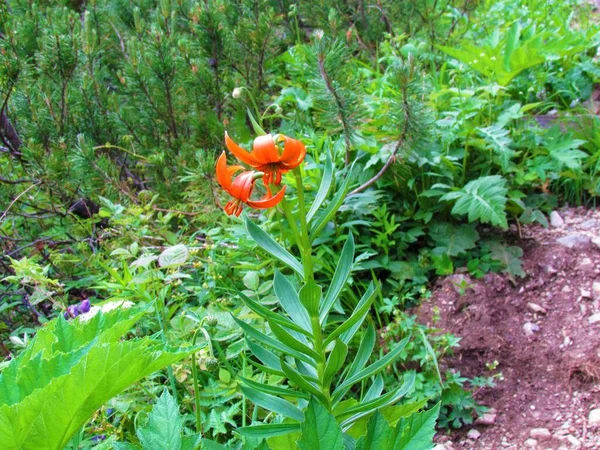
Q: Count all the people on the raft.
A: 0